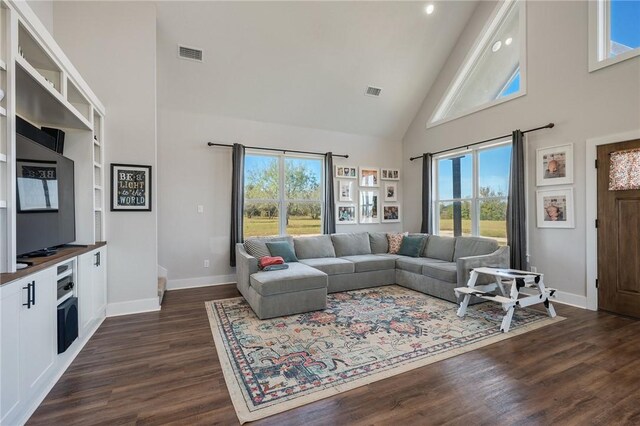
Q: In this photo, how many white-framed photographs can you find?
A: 10